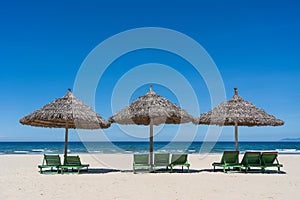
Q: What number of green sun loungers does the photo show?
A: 8